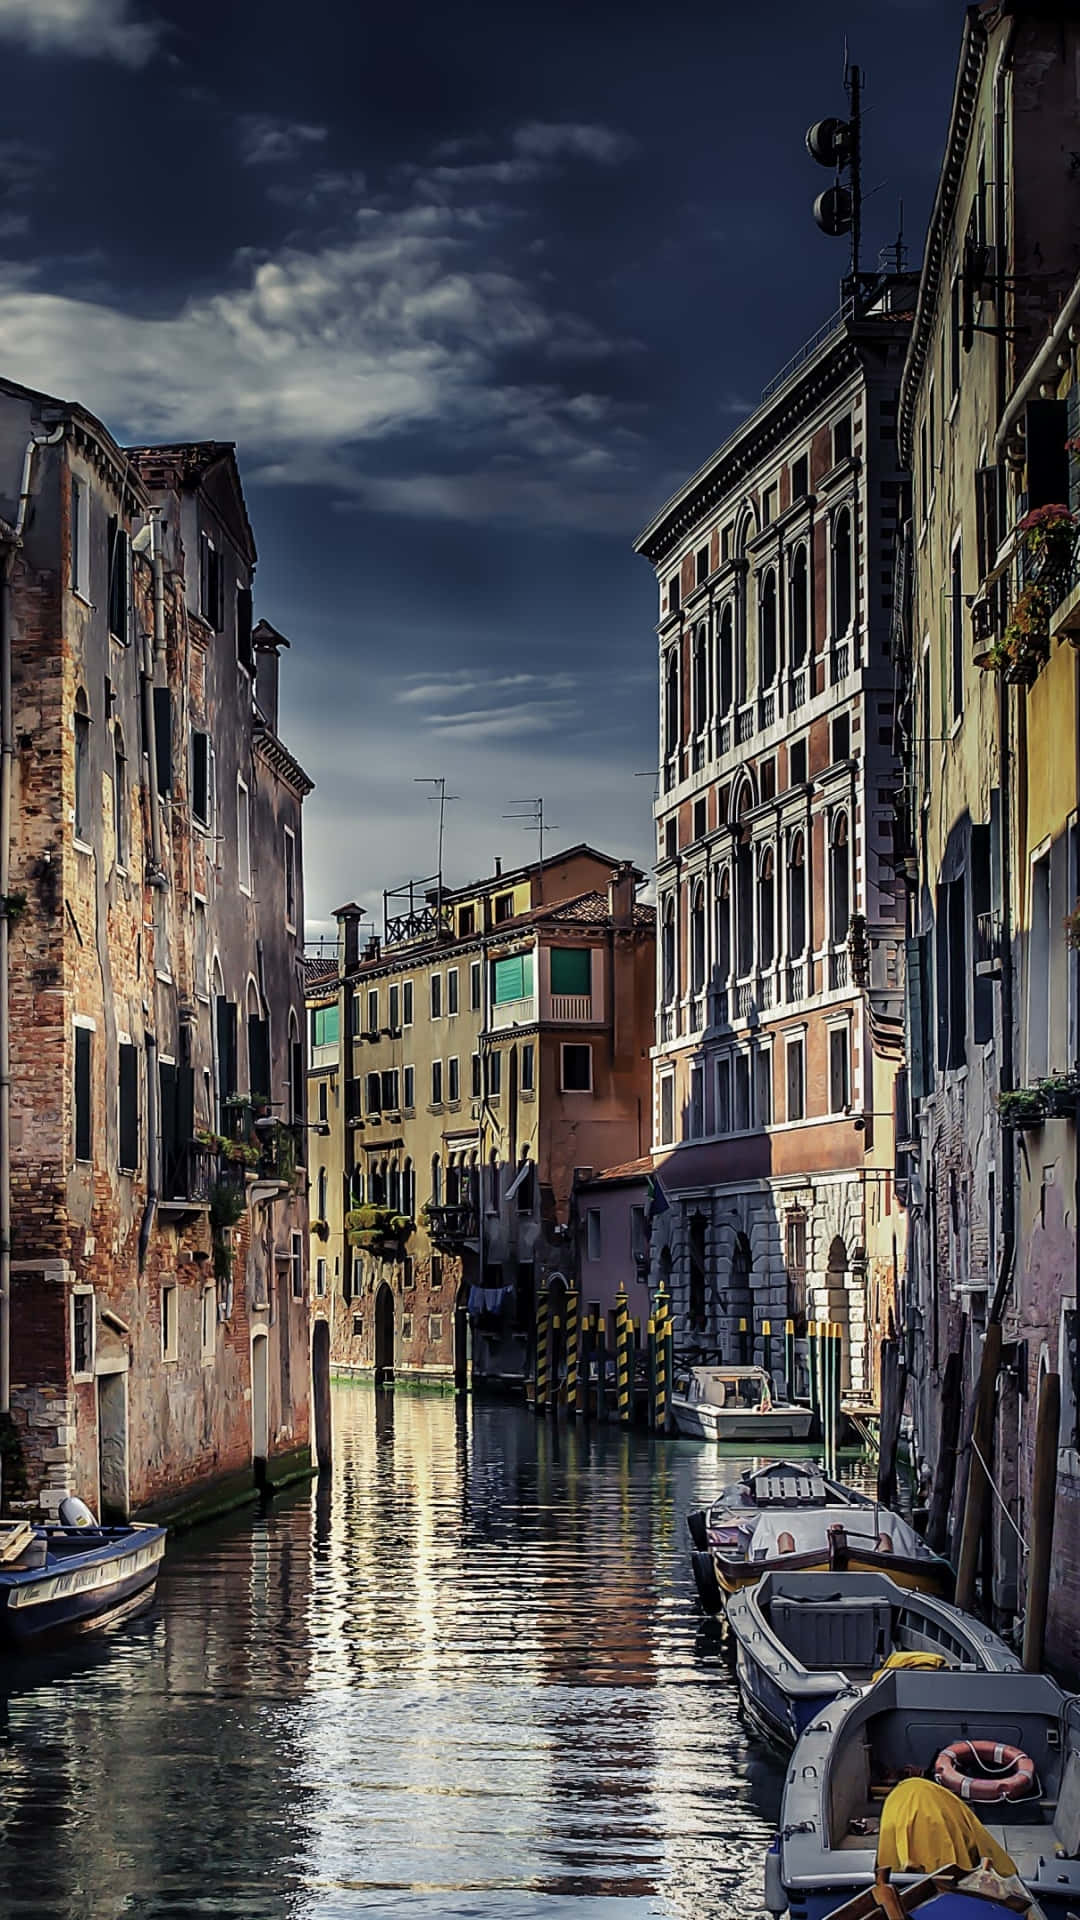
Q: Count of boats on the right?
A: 6